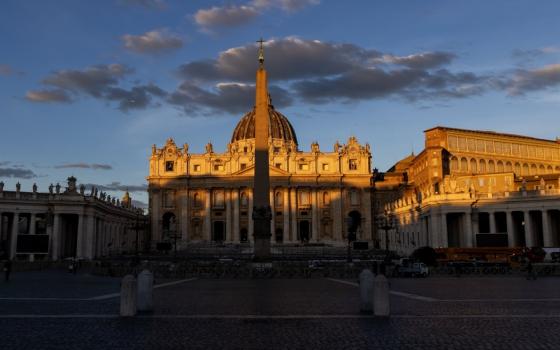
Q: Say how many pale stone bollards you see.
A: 4